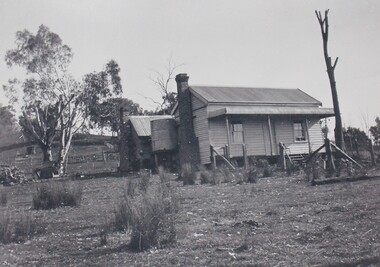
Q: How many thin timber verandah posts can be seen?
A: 3